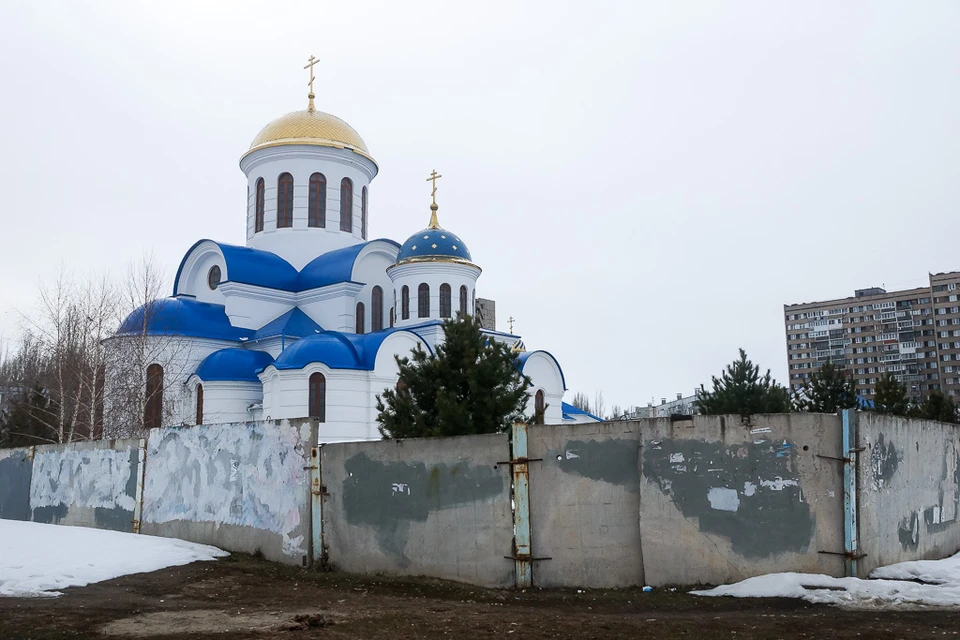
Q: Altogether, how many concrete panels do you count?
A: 7